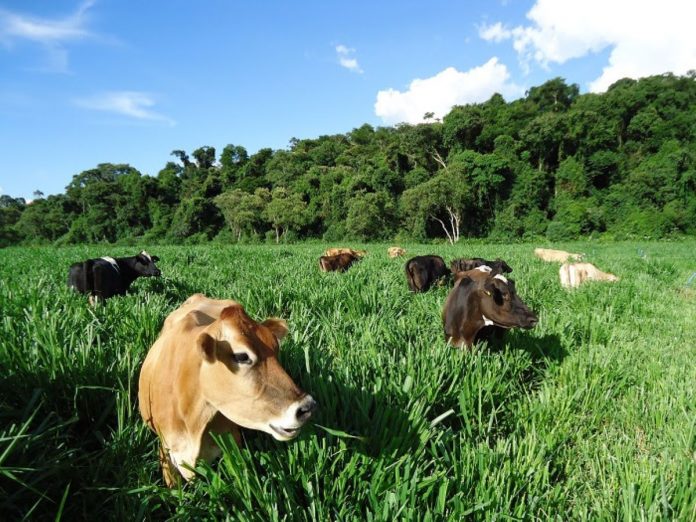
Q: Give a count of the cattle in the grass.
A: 10